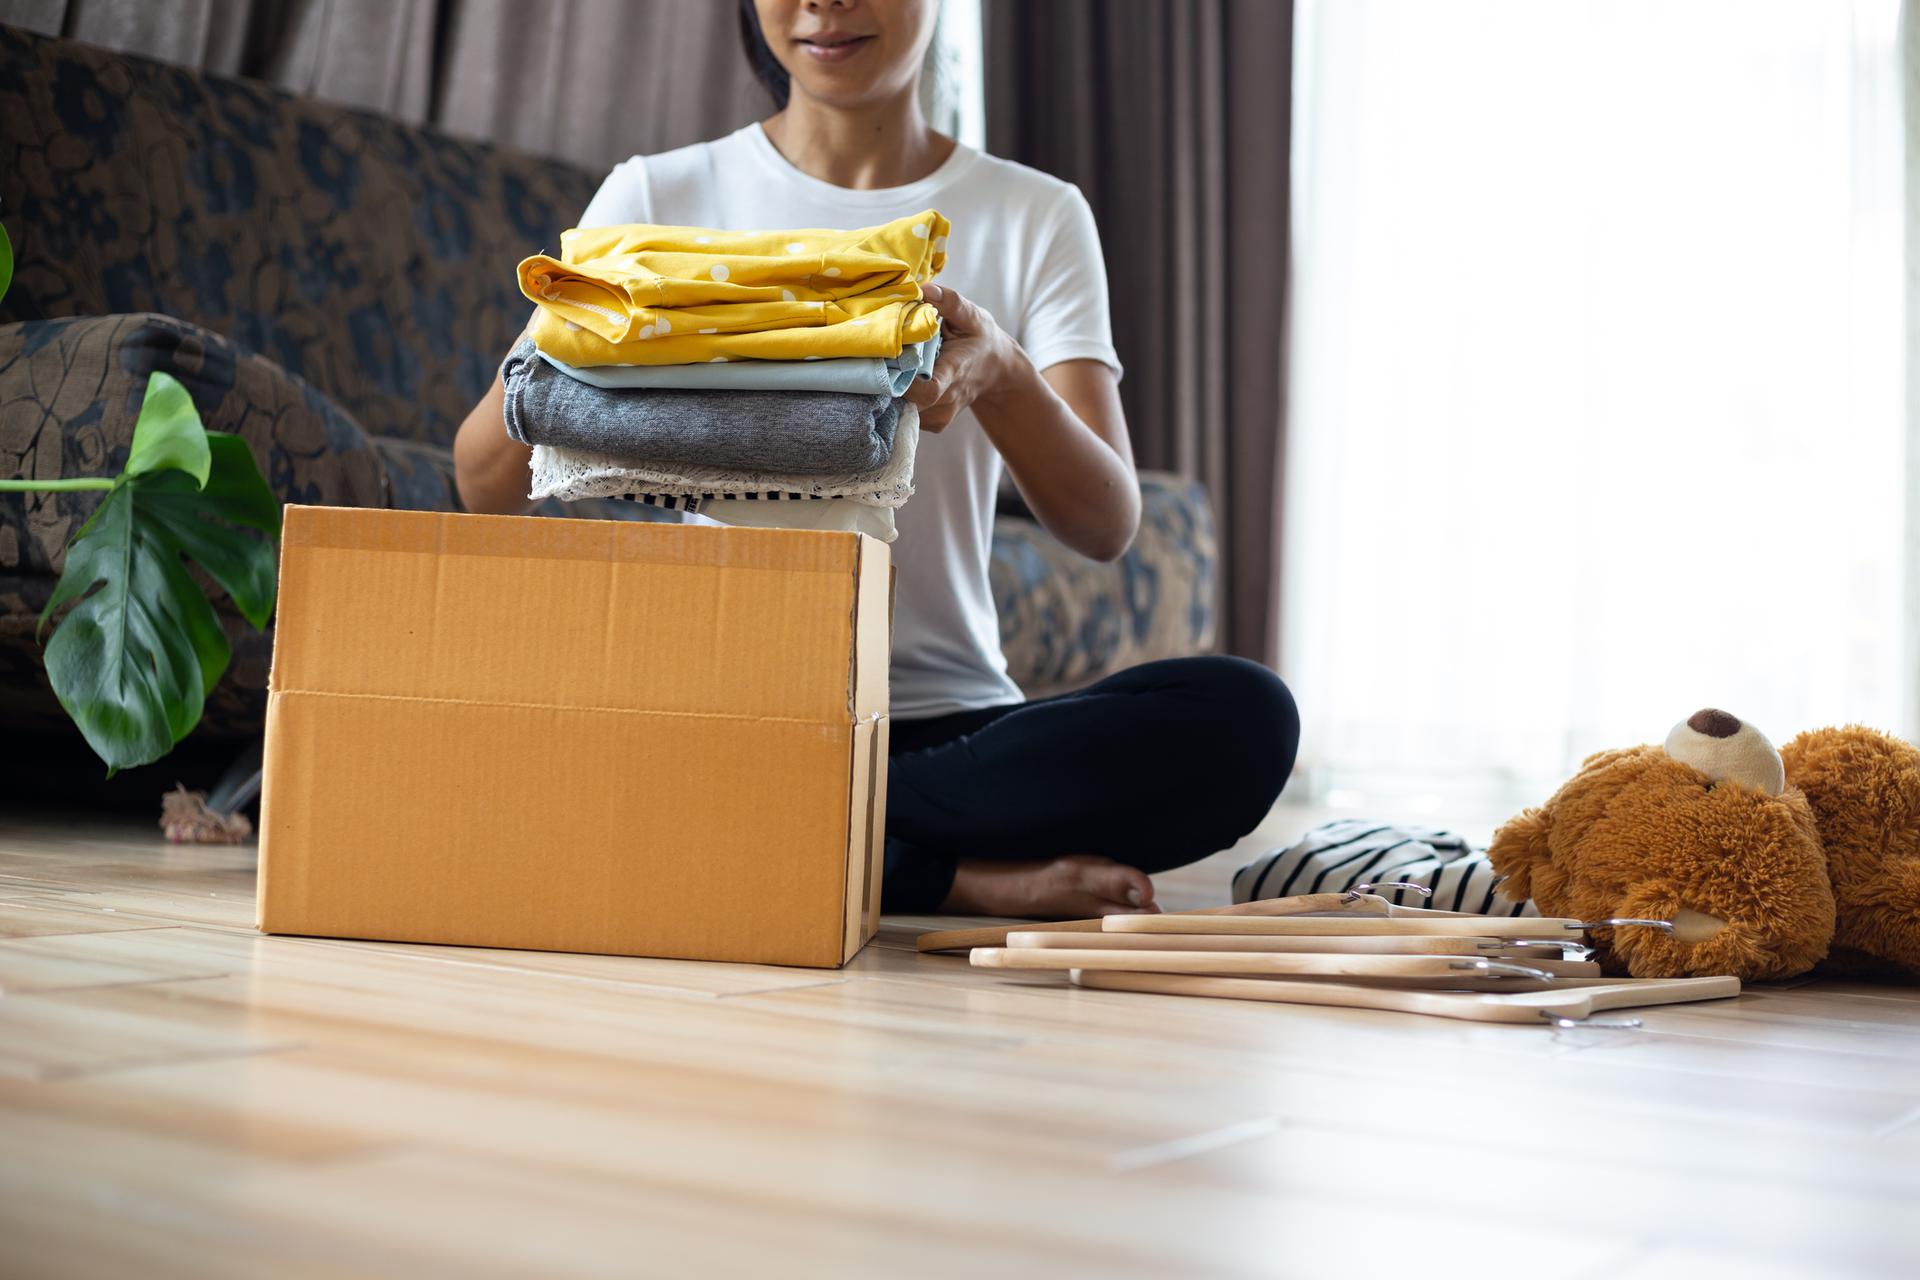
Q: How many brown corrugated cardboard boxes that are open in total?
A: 1